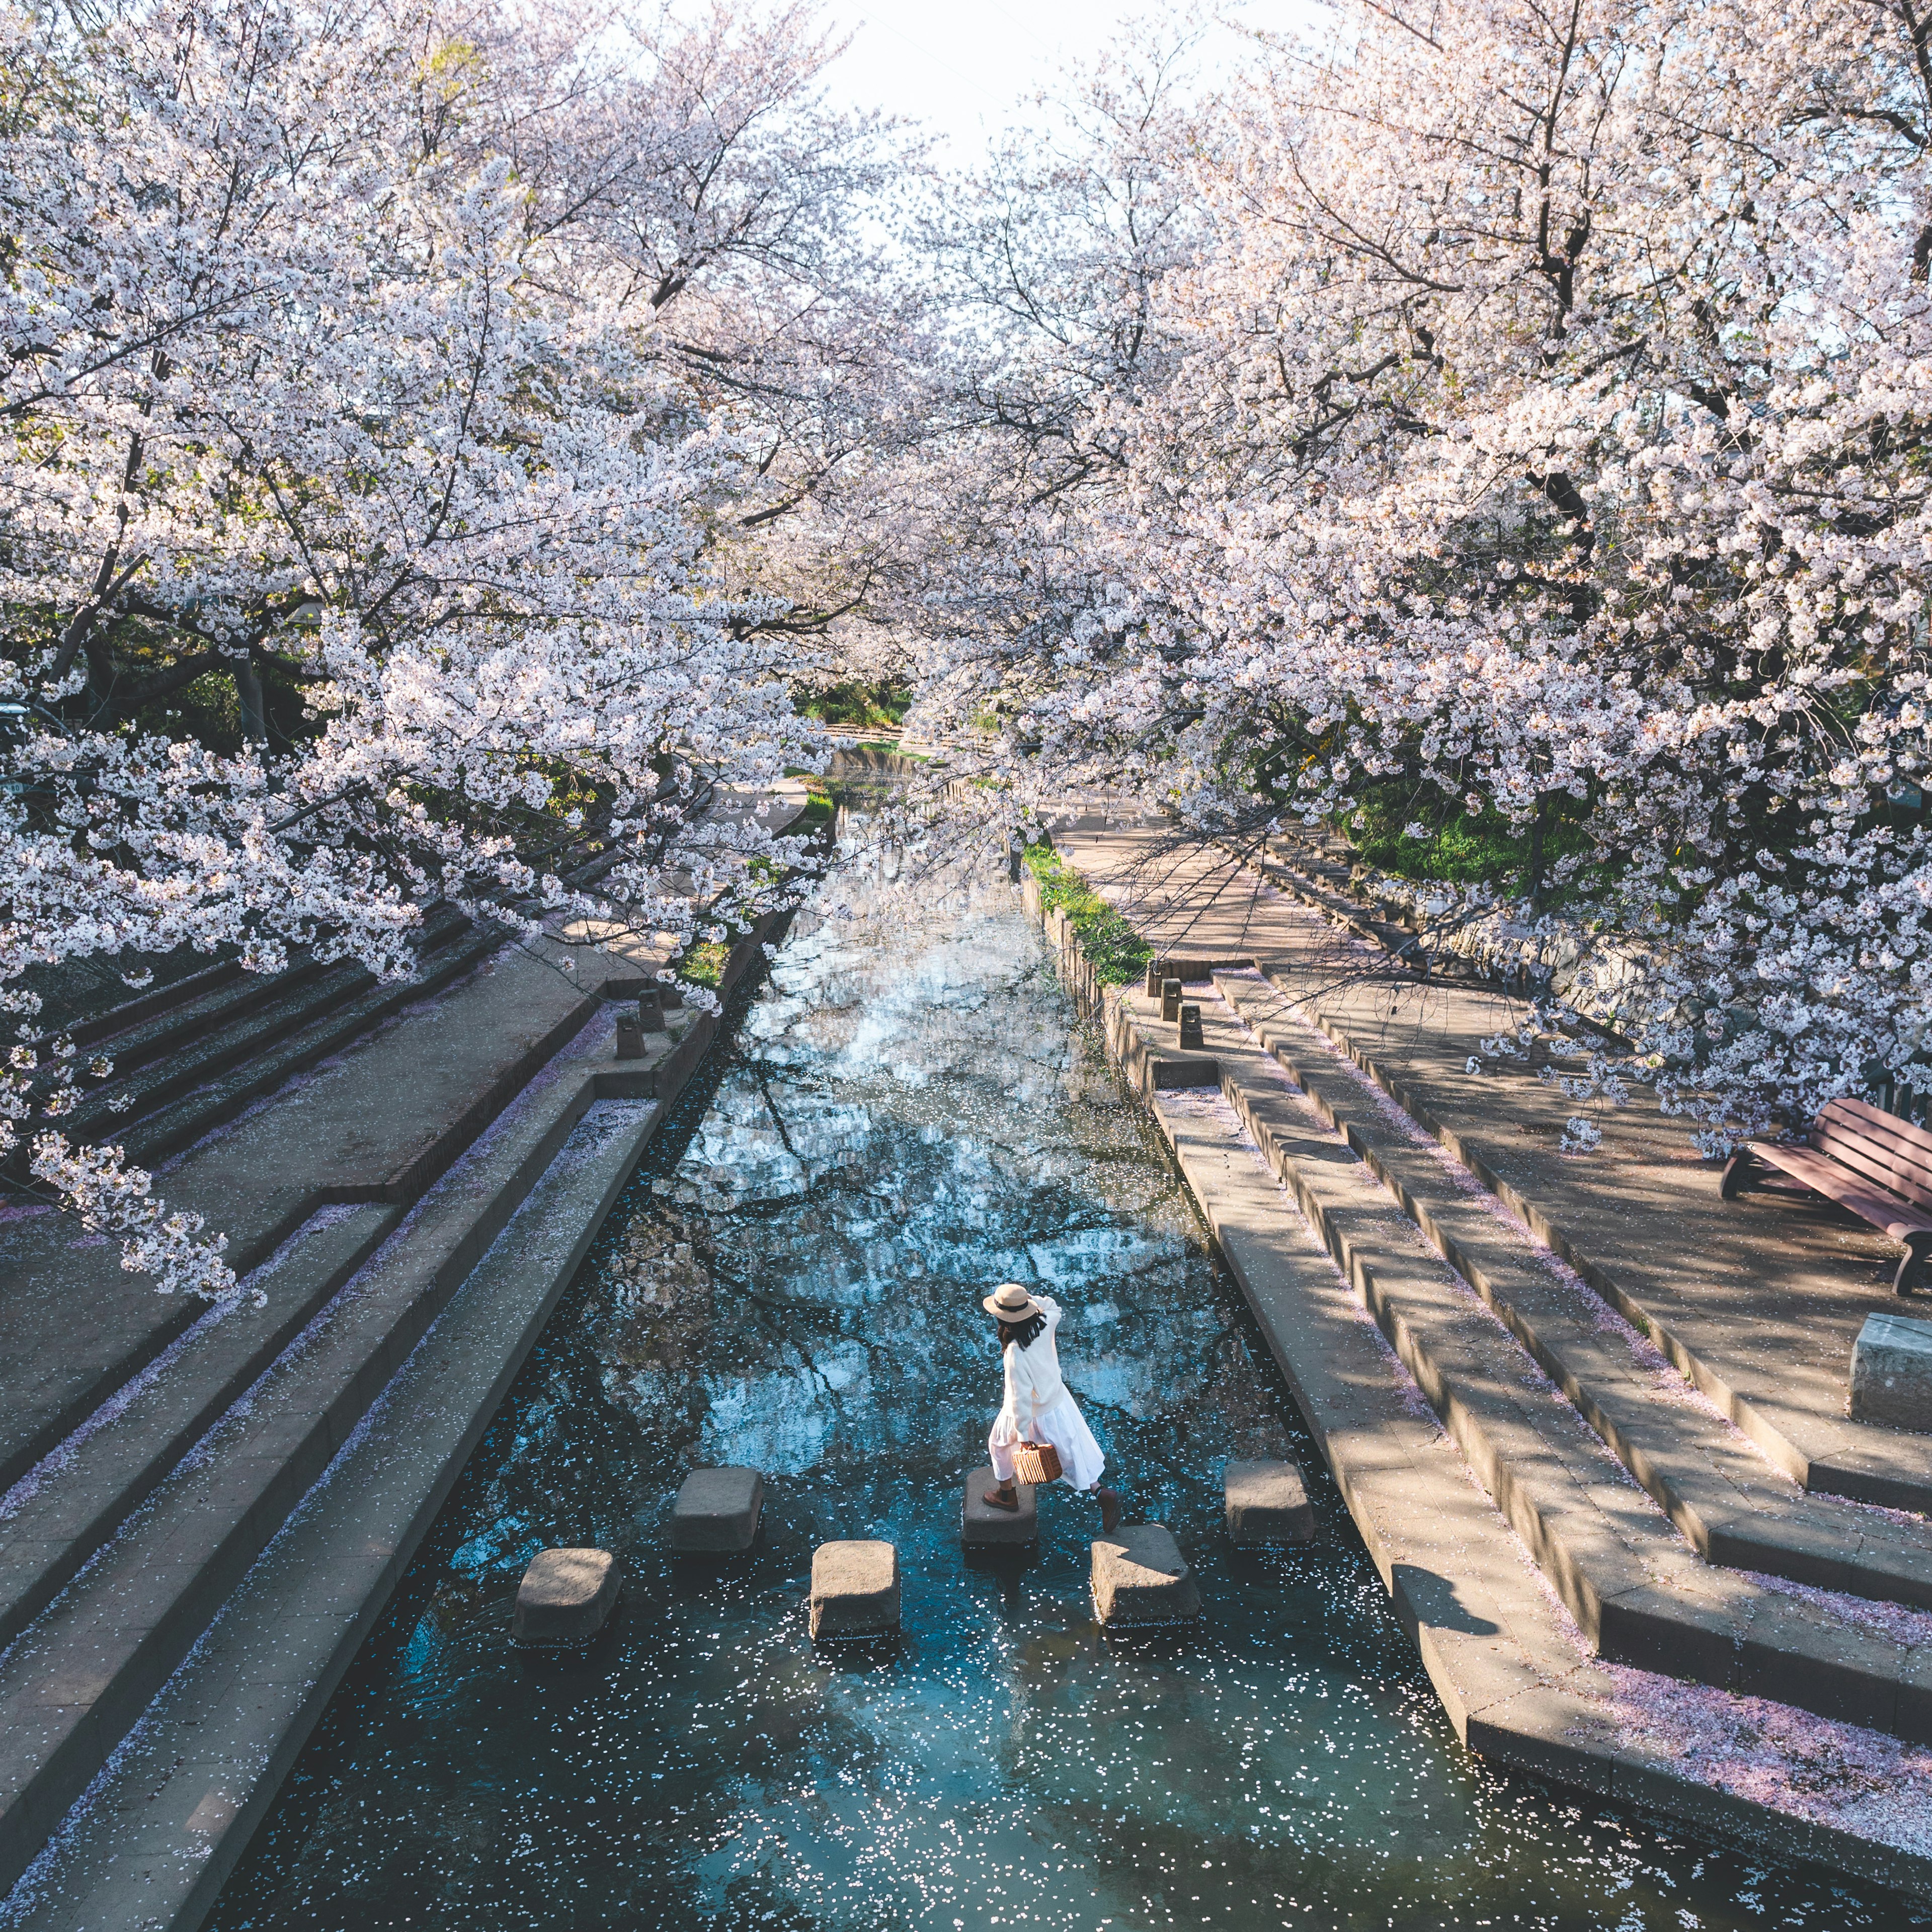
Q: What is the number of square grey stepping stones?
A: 6